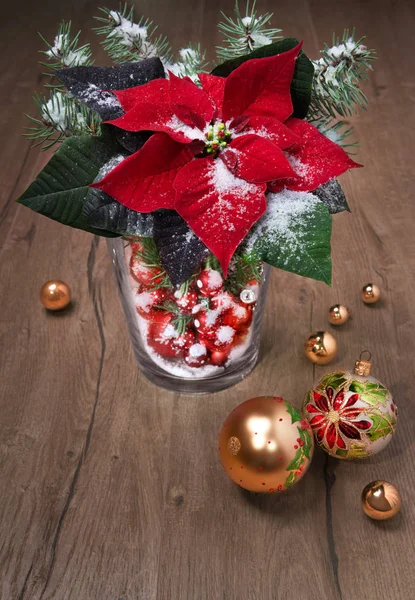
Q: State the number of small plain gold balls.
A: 5